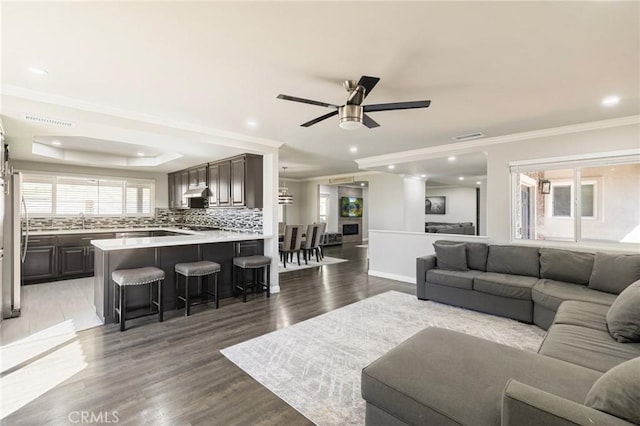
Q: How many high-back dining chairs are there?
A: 4